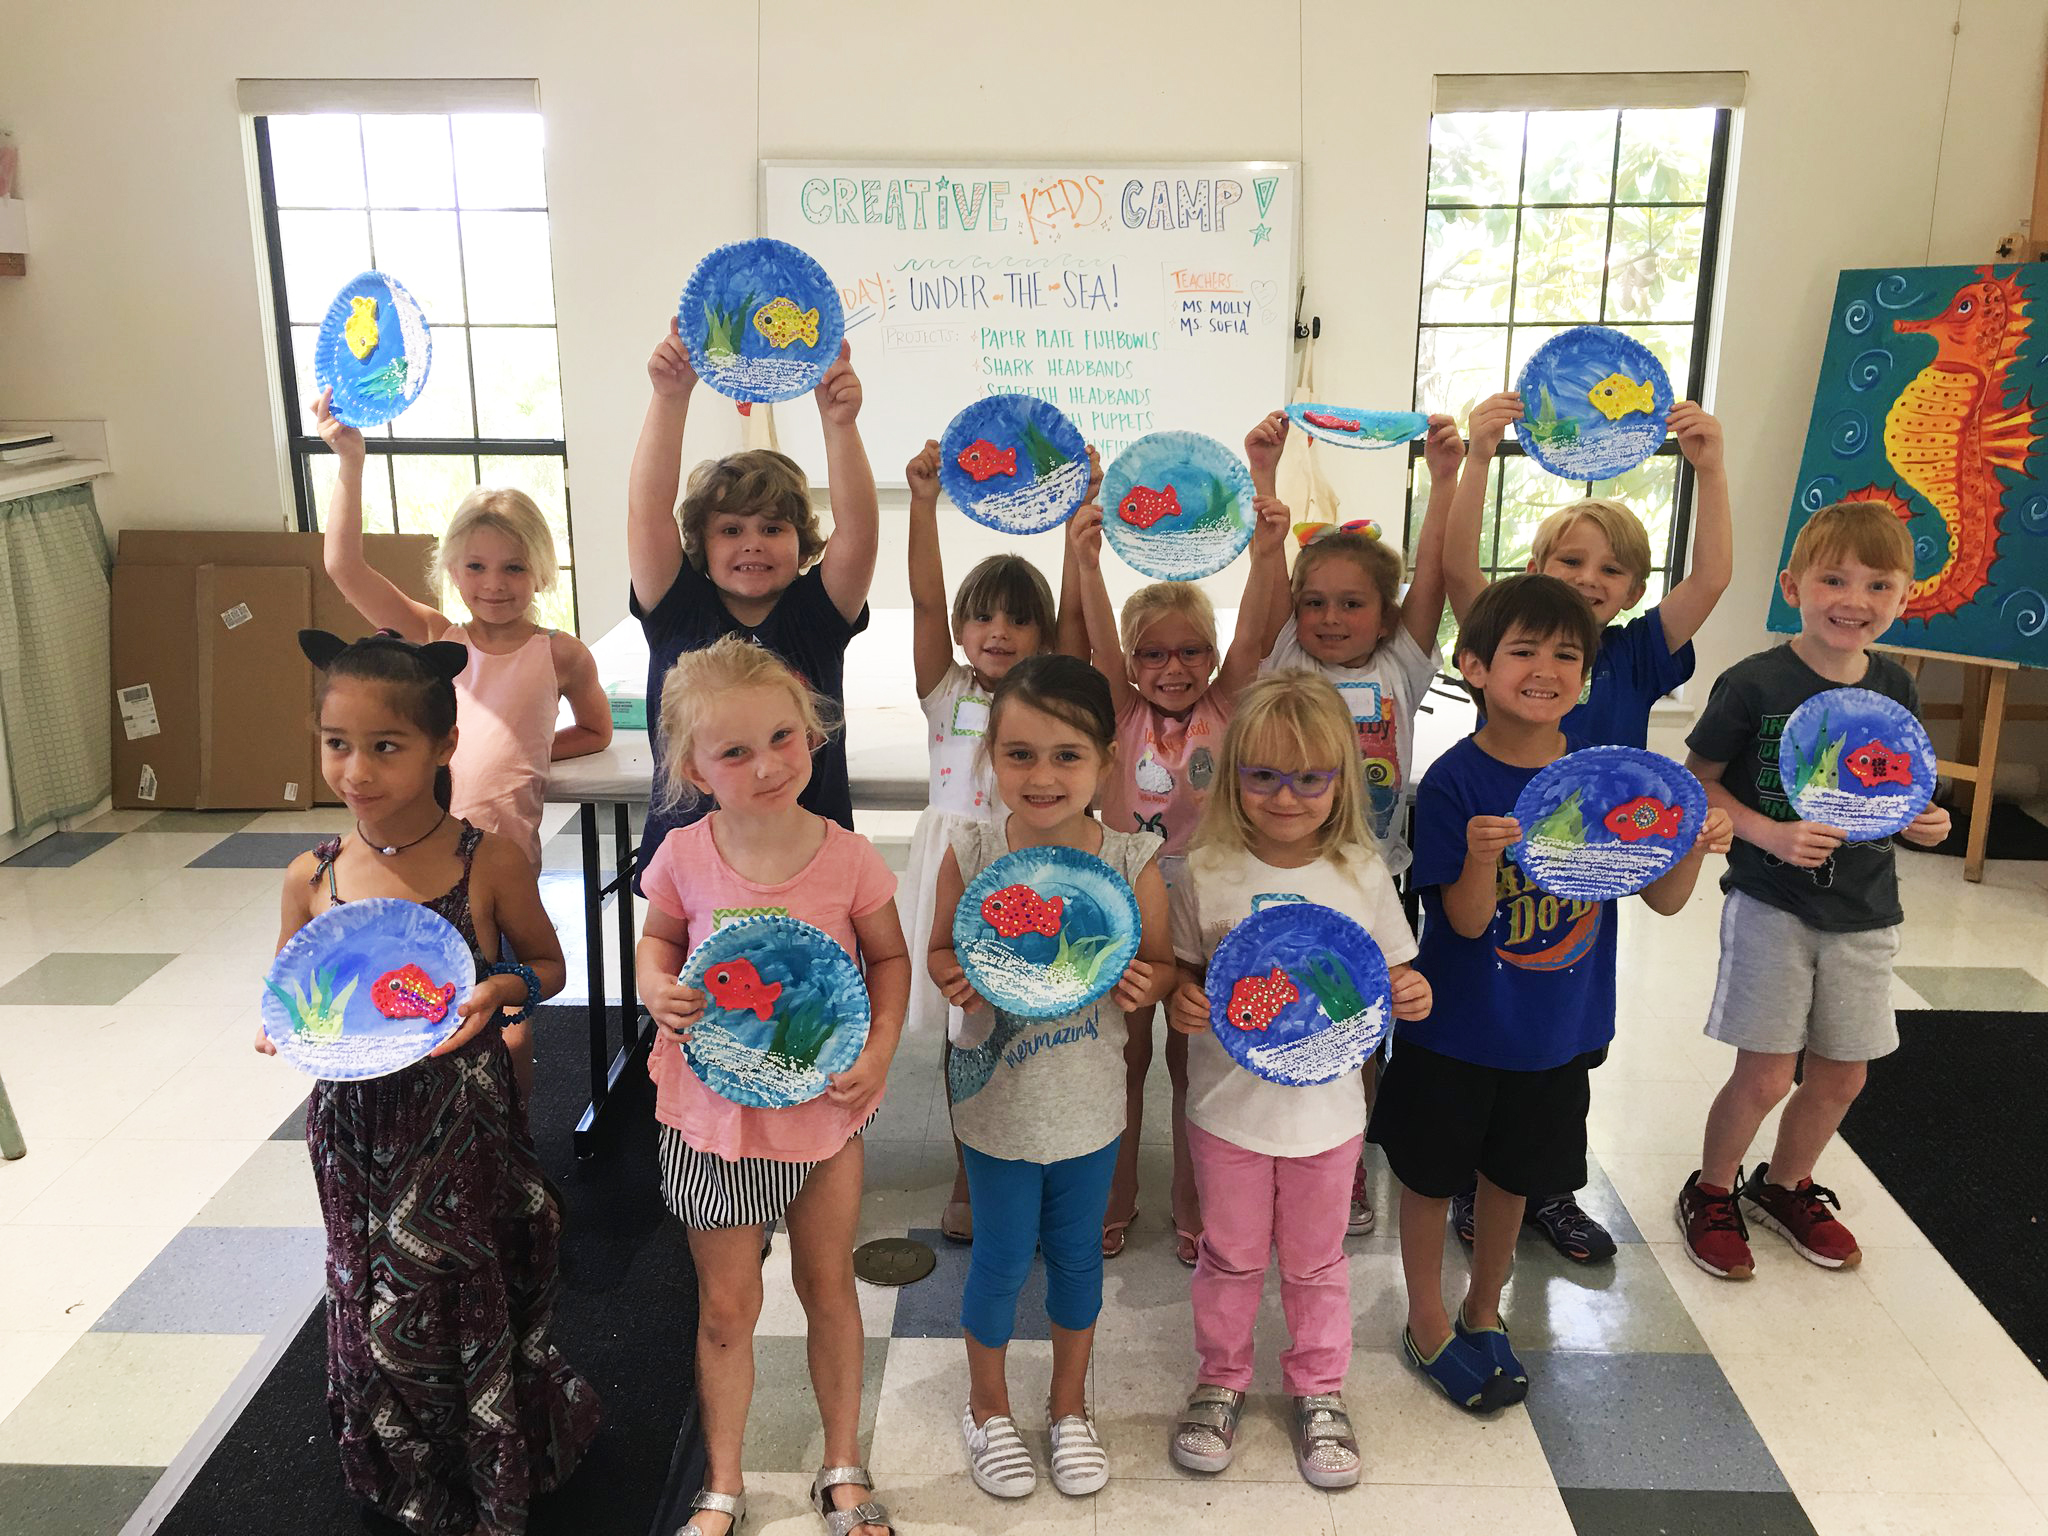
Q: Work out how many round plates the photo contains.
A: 12